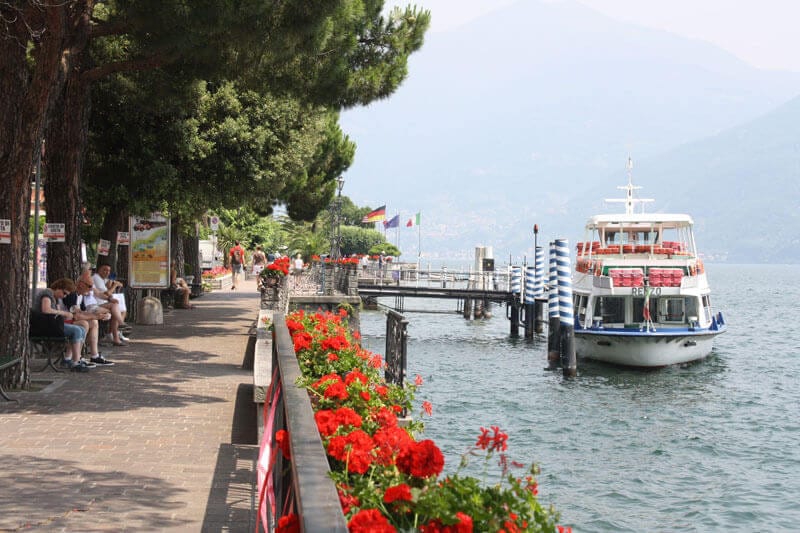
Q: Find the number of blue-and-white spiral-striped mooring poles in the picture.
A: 5